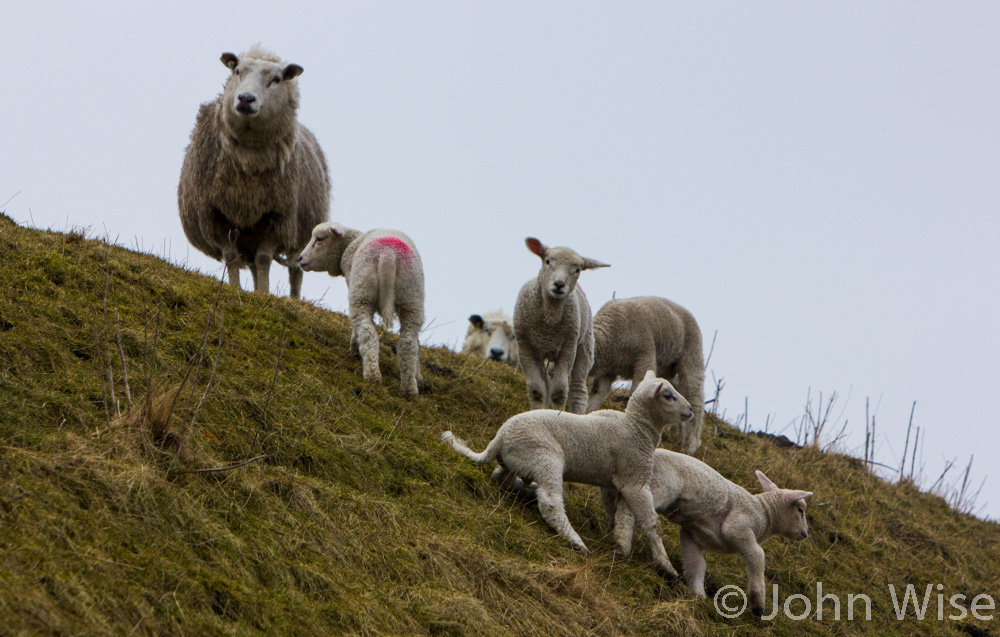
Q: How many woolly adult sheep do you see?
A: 2